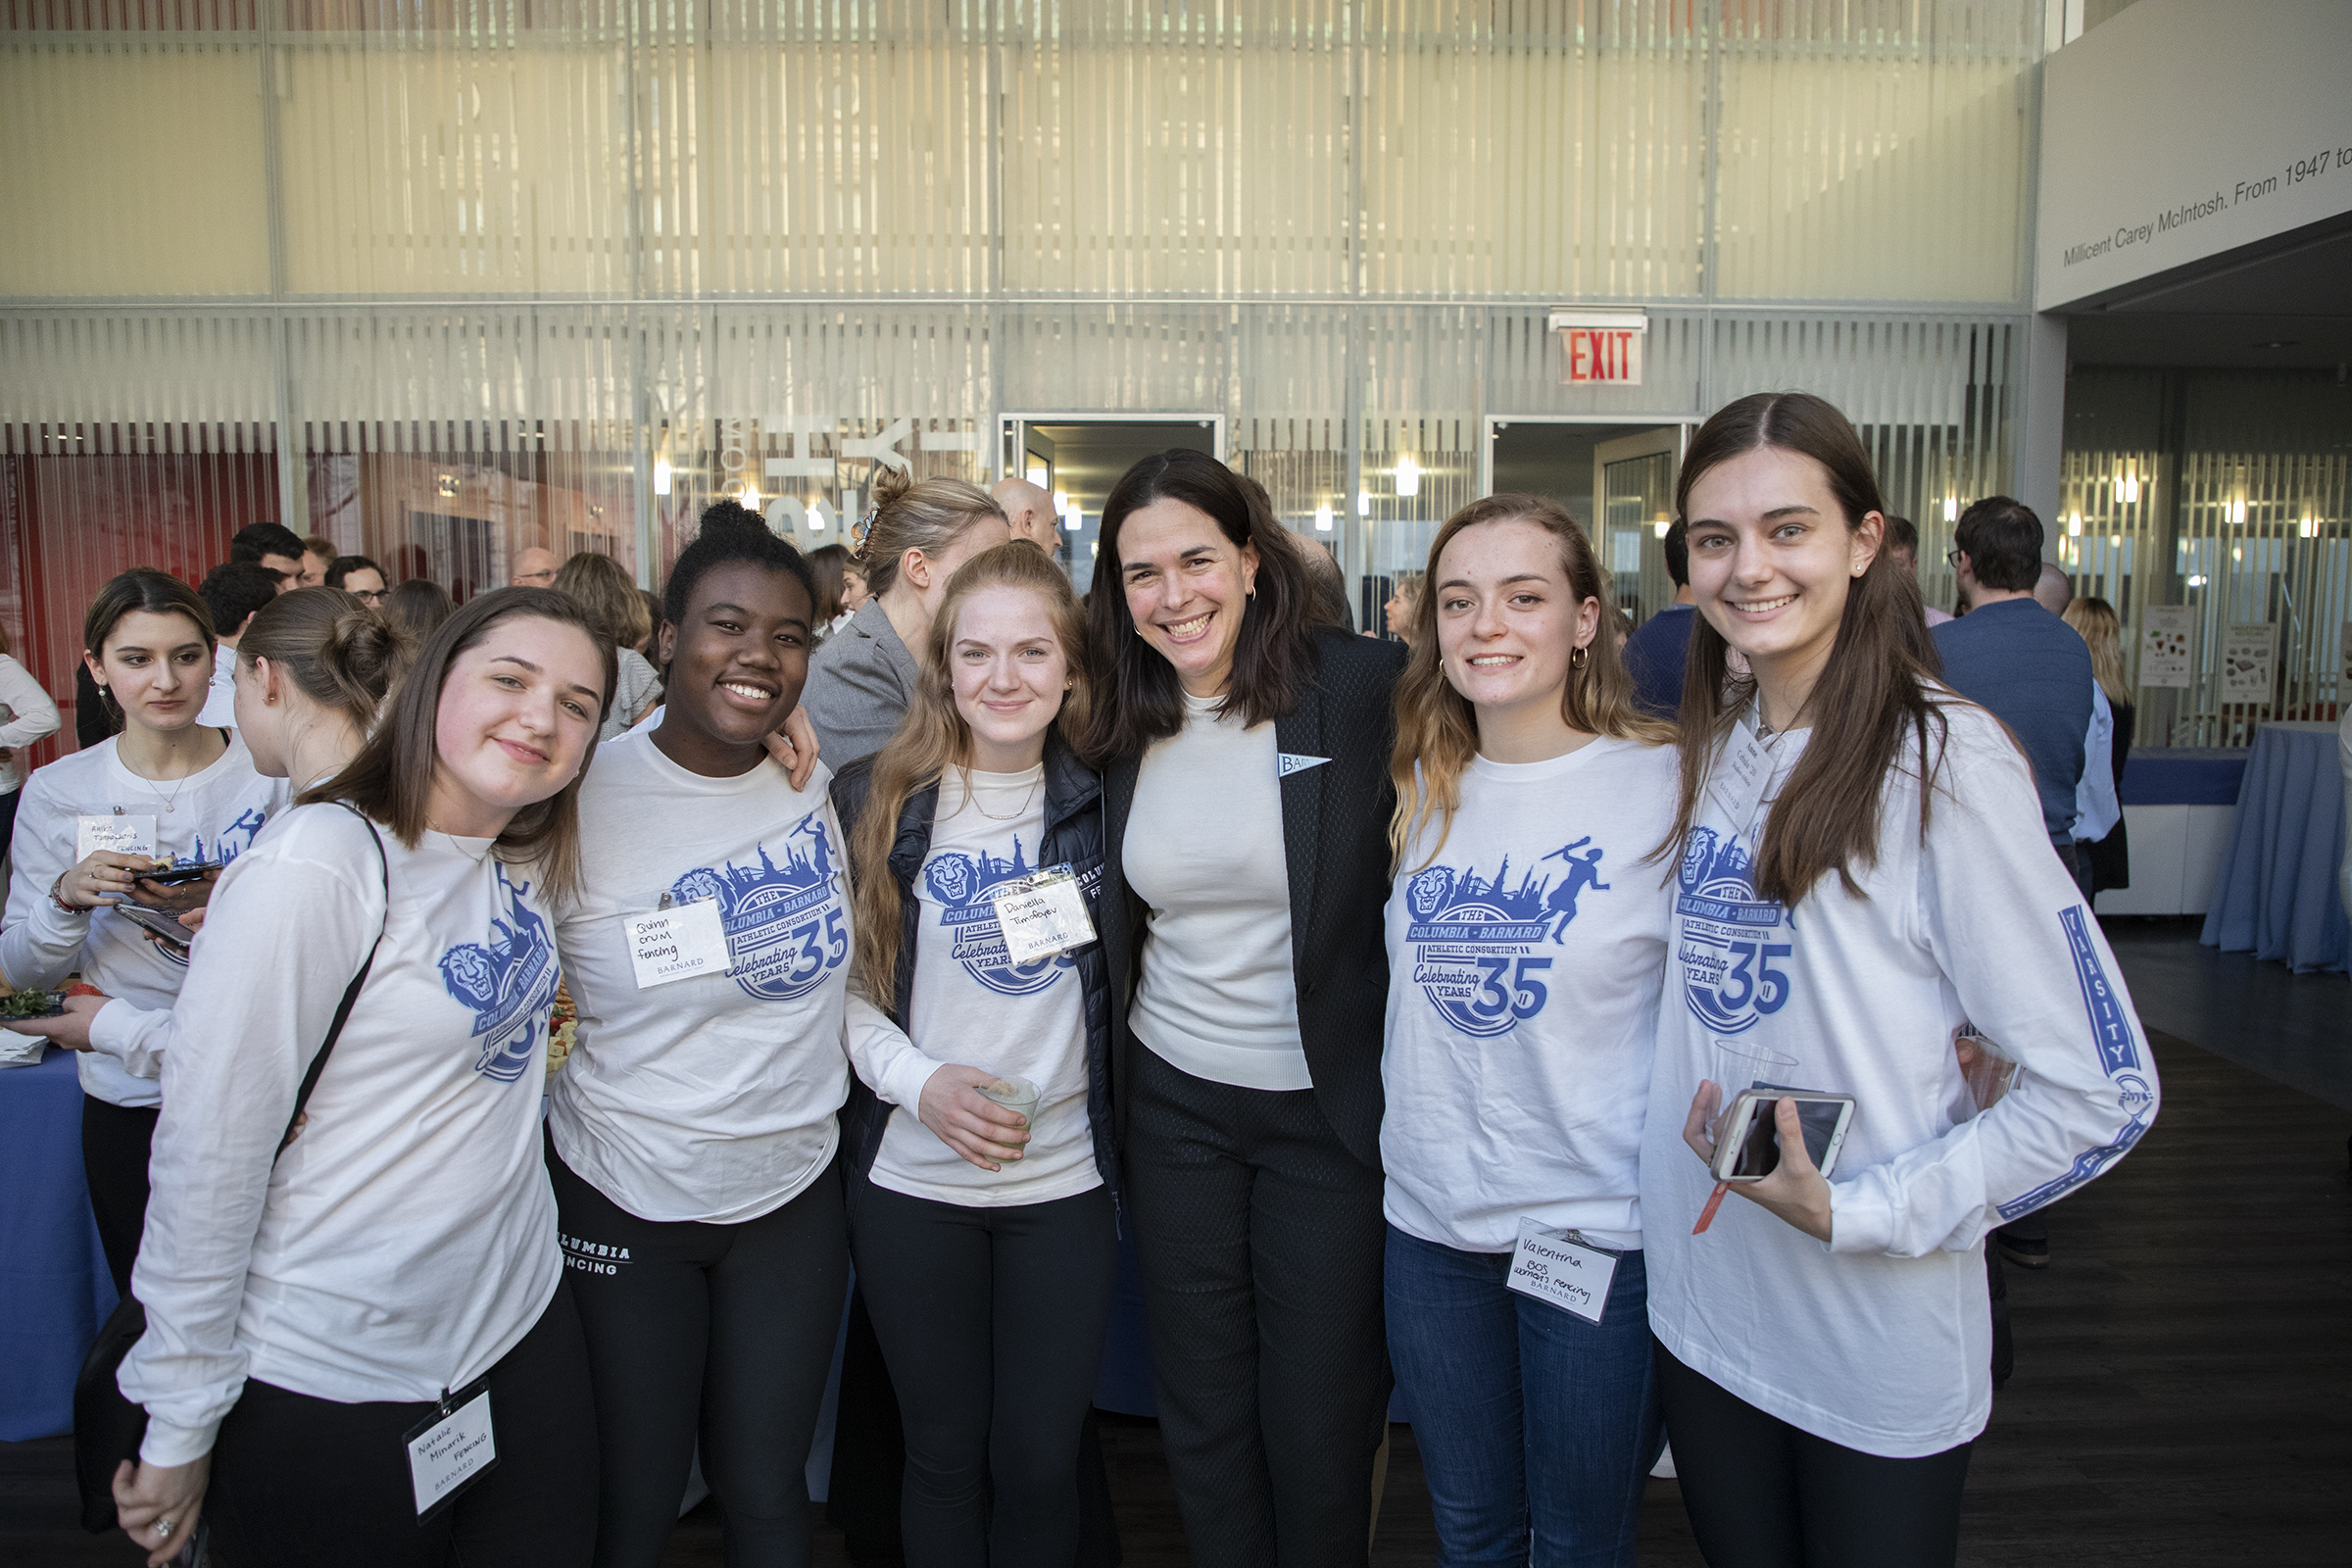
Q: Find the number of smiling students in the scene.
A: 5